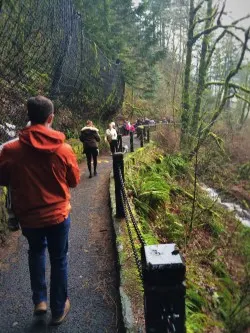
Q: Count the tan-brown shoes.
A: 2